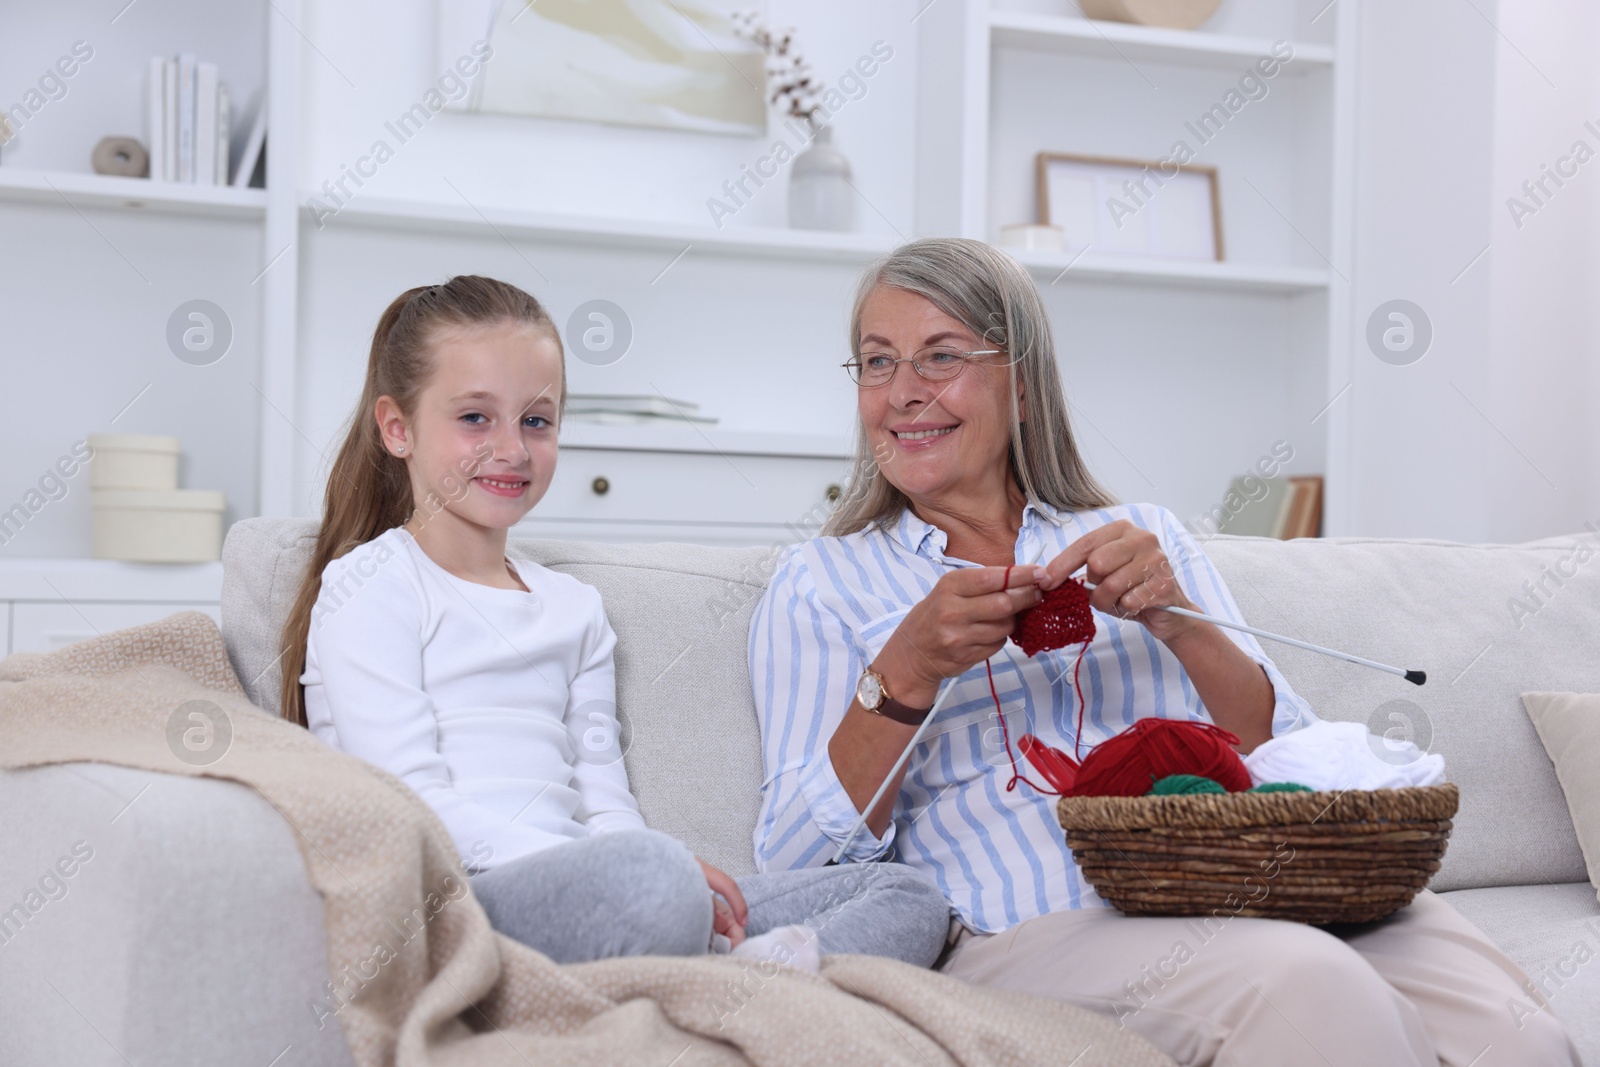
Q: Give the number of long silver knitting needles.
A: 2